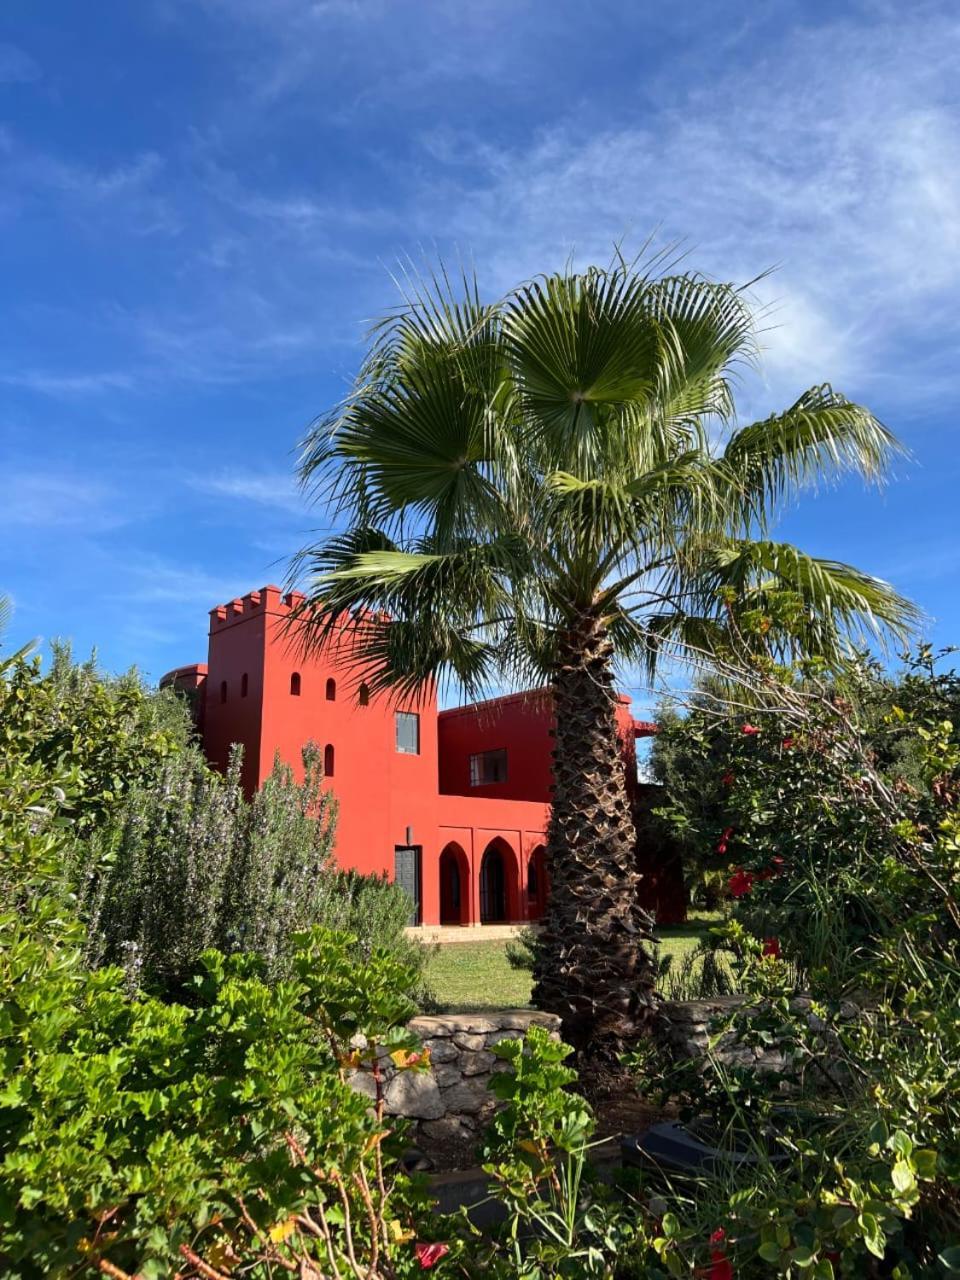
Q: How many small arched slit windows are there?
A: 6